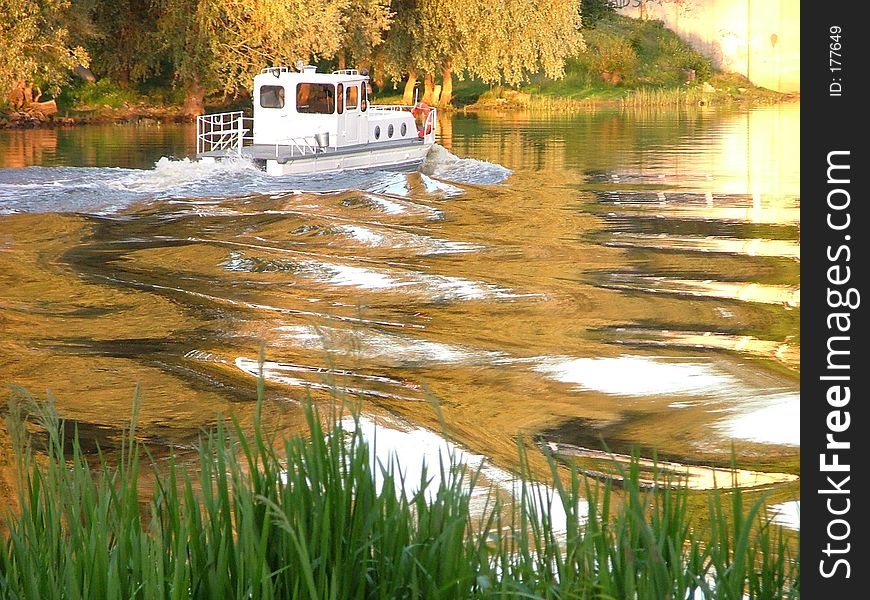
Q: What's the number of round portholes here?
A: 3